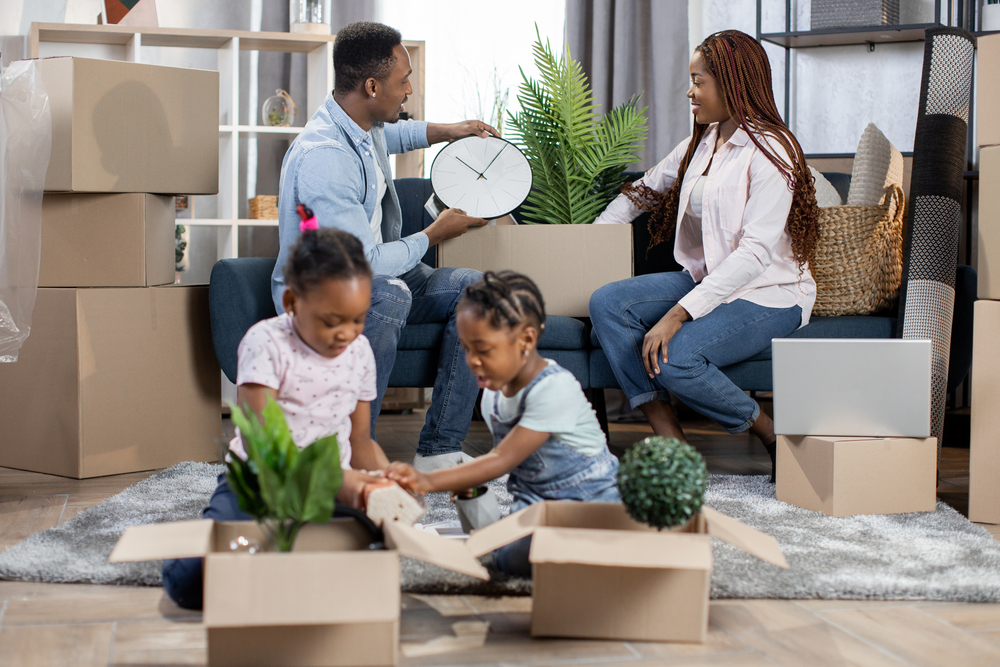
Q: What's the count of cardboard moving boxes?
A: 10